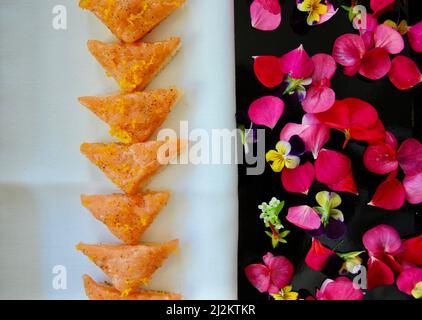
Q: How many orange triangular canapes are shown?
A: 7